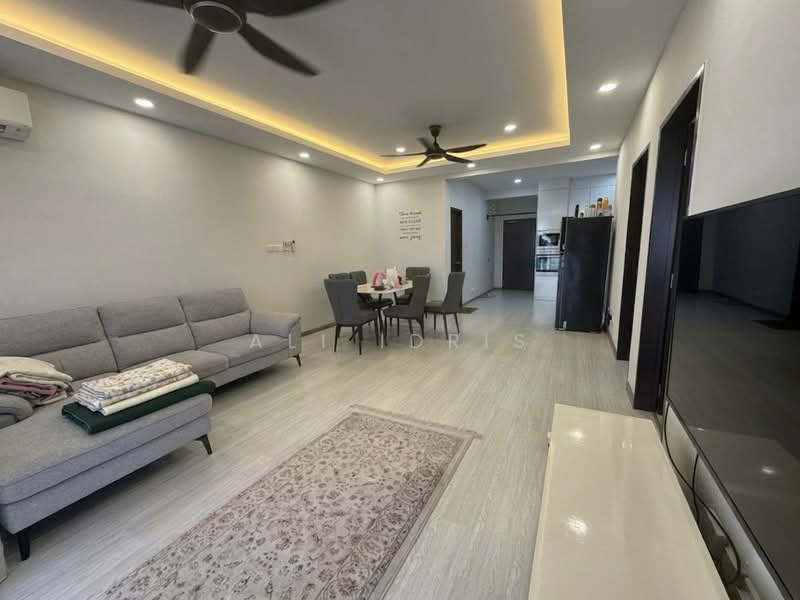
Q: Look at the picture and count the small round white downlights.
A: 9